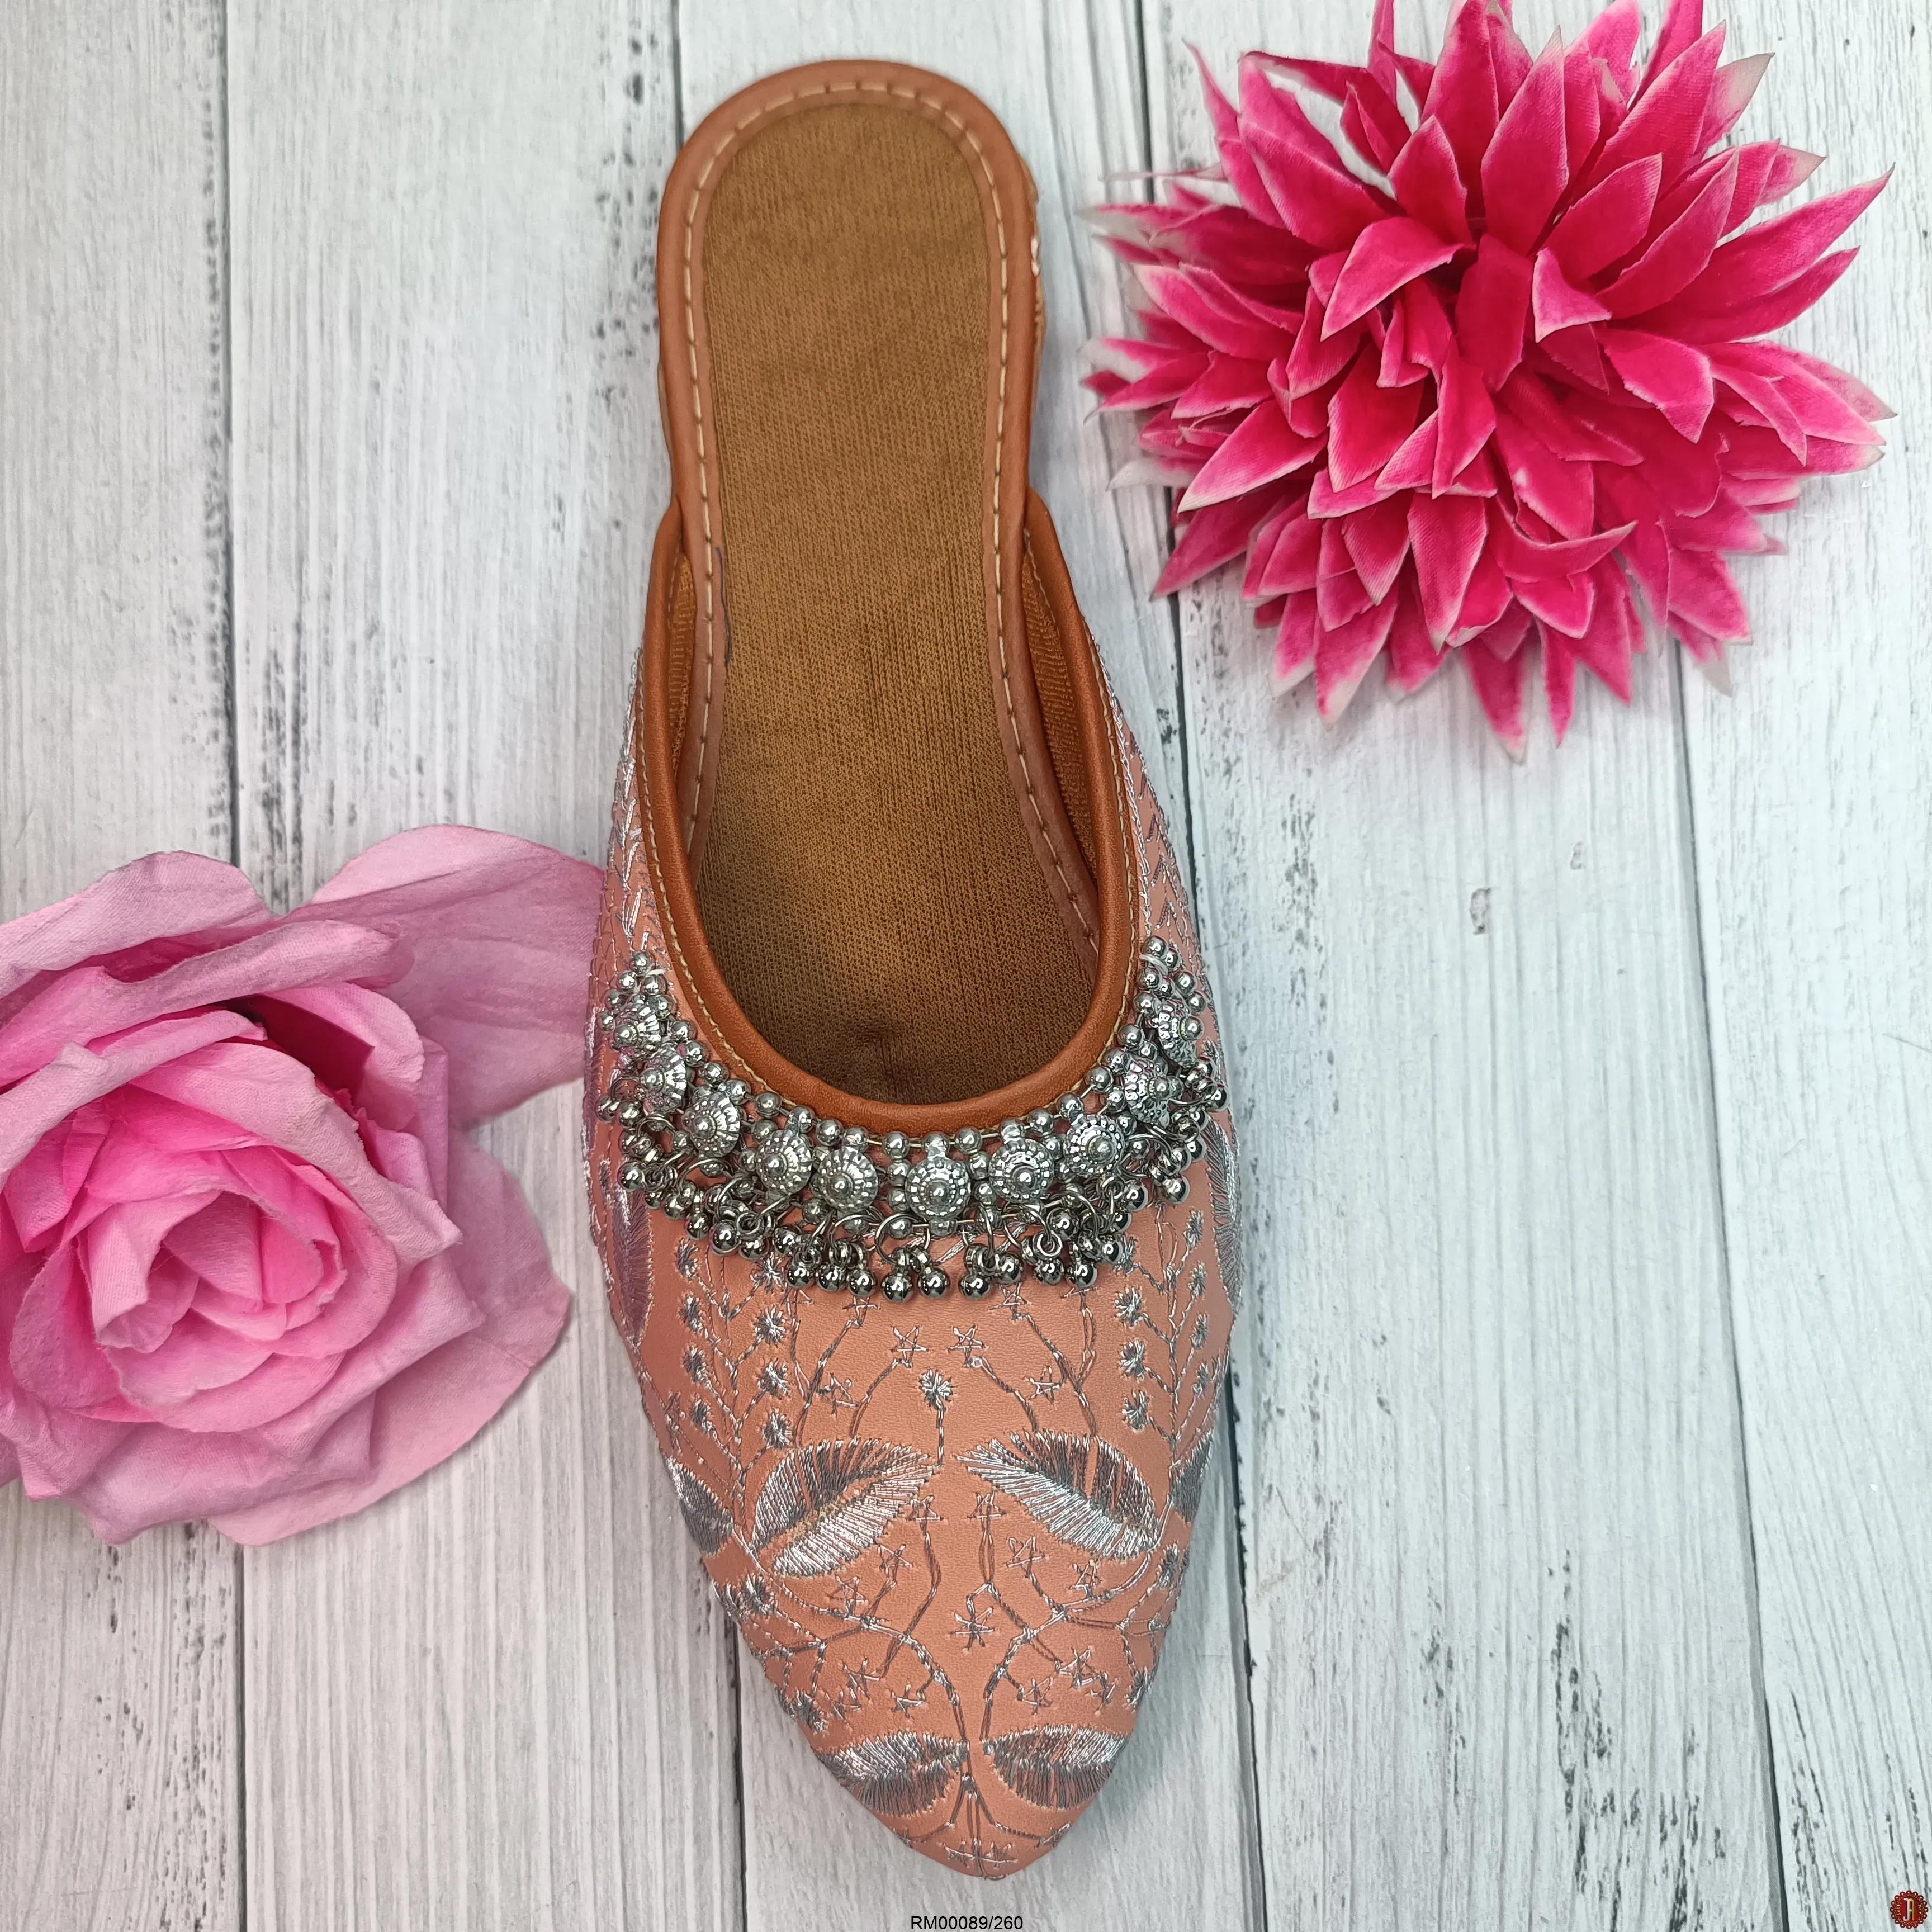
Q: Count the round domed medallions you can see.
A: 10